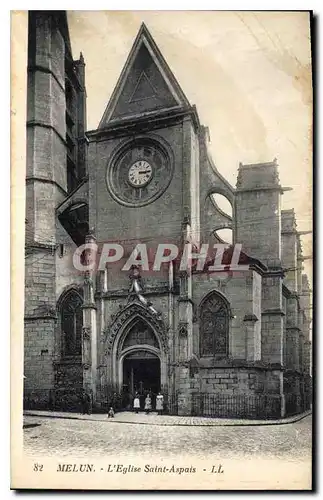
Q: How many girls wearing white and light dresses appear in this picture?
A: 3